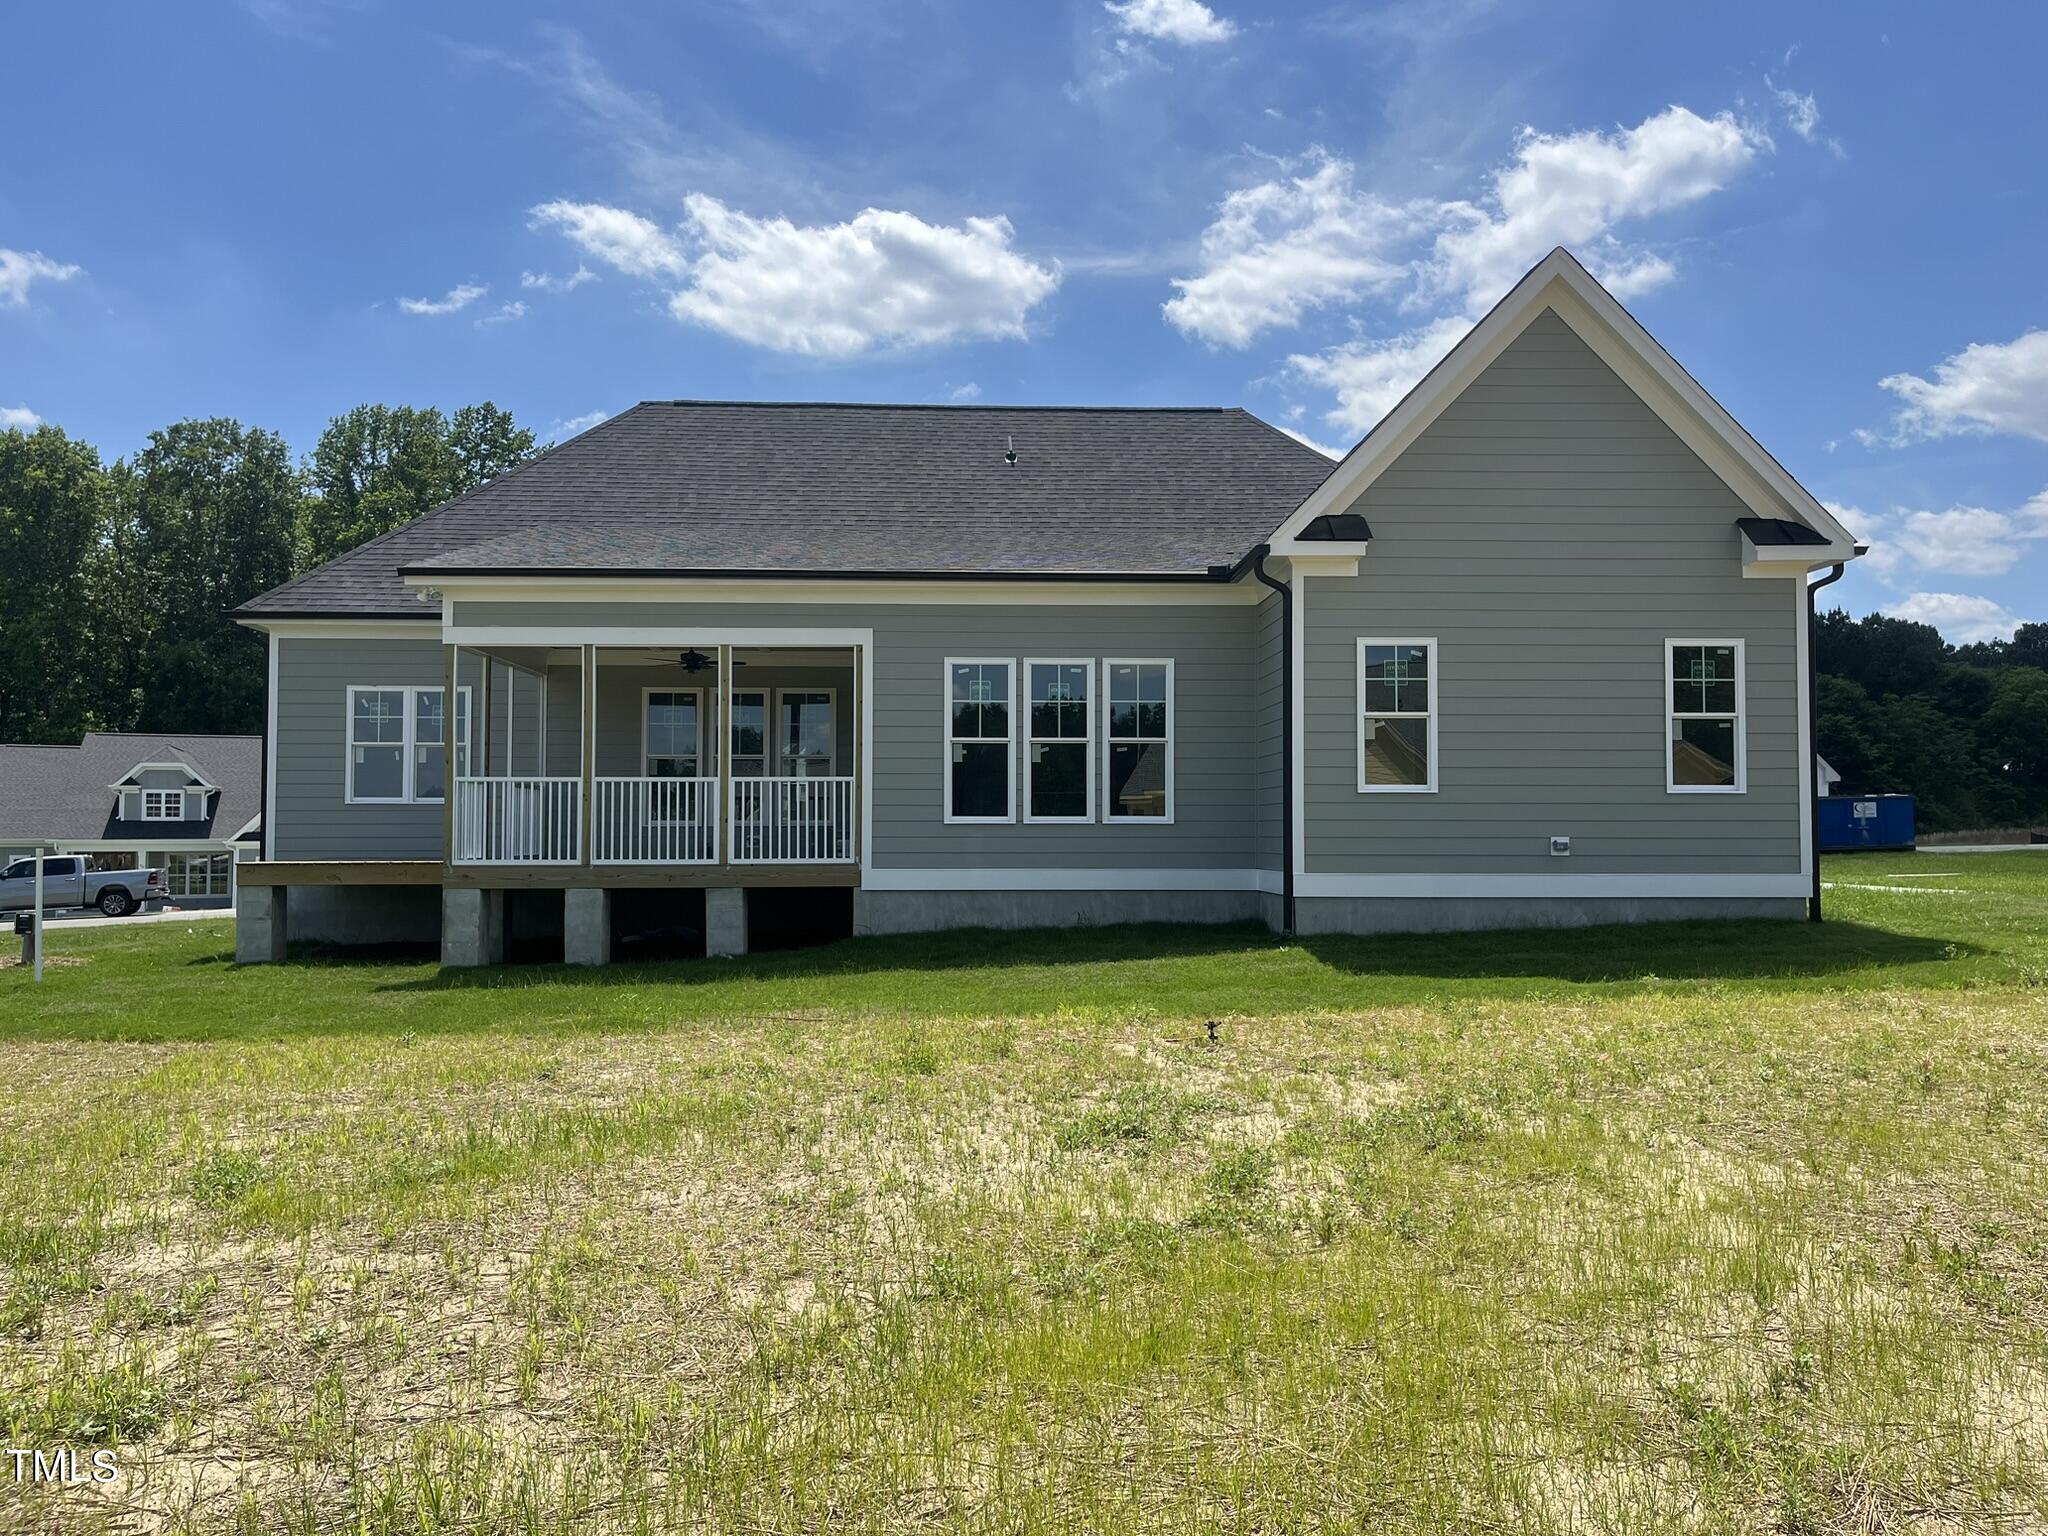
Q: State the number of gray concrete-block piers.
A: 4